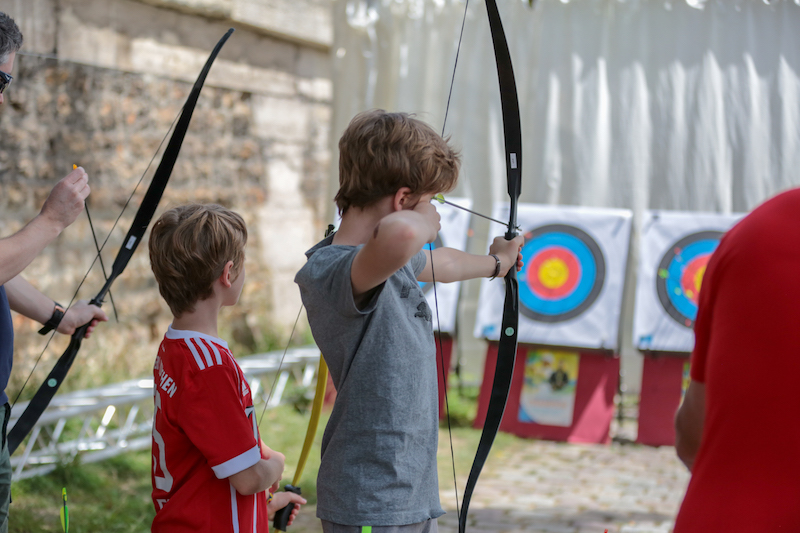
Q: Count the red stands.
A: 3